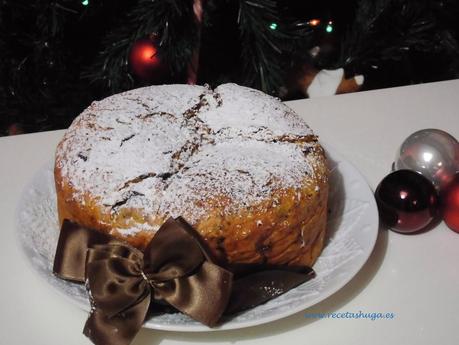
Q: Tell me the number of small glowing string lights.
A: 4